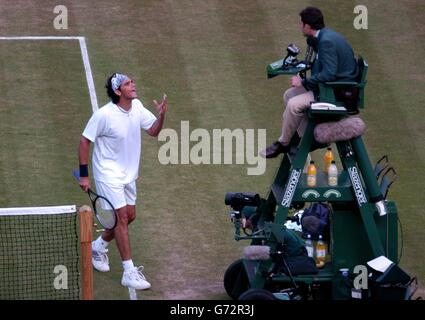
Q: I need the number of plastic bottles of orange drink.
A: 3